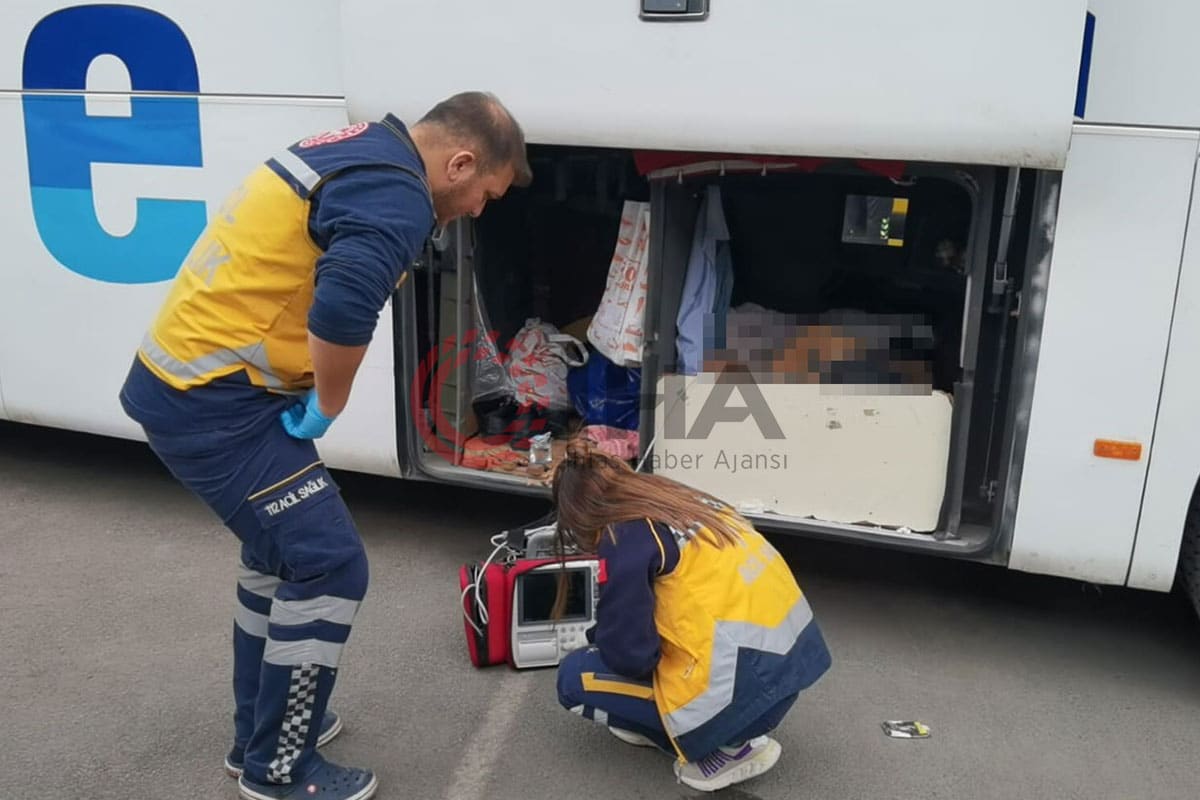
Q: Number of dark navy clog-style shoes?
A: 2